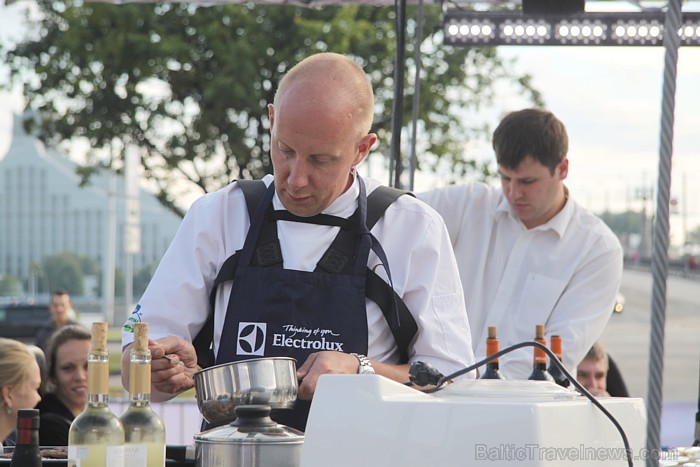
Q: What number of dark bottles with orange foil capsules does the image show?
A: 3